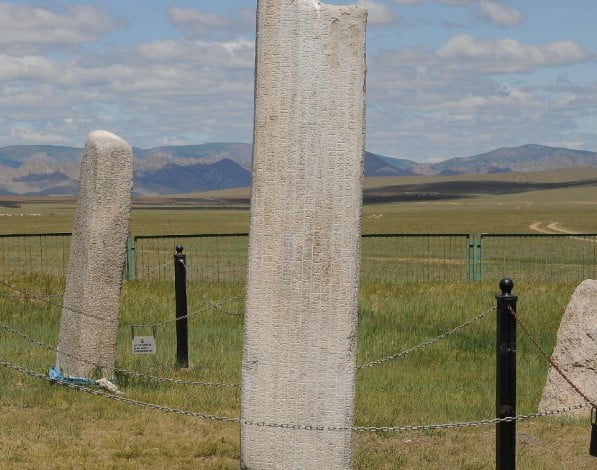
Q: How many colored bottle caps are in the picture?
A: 0